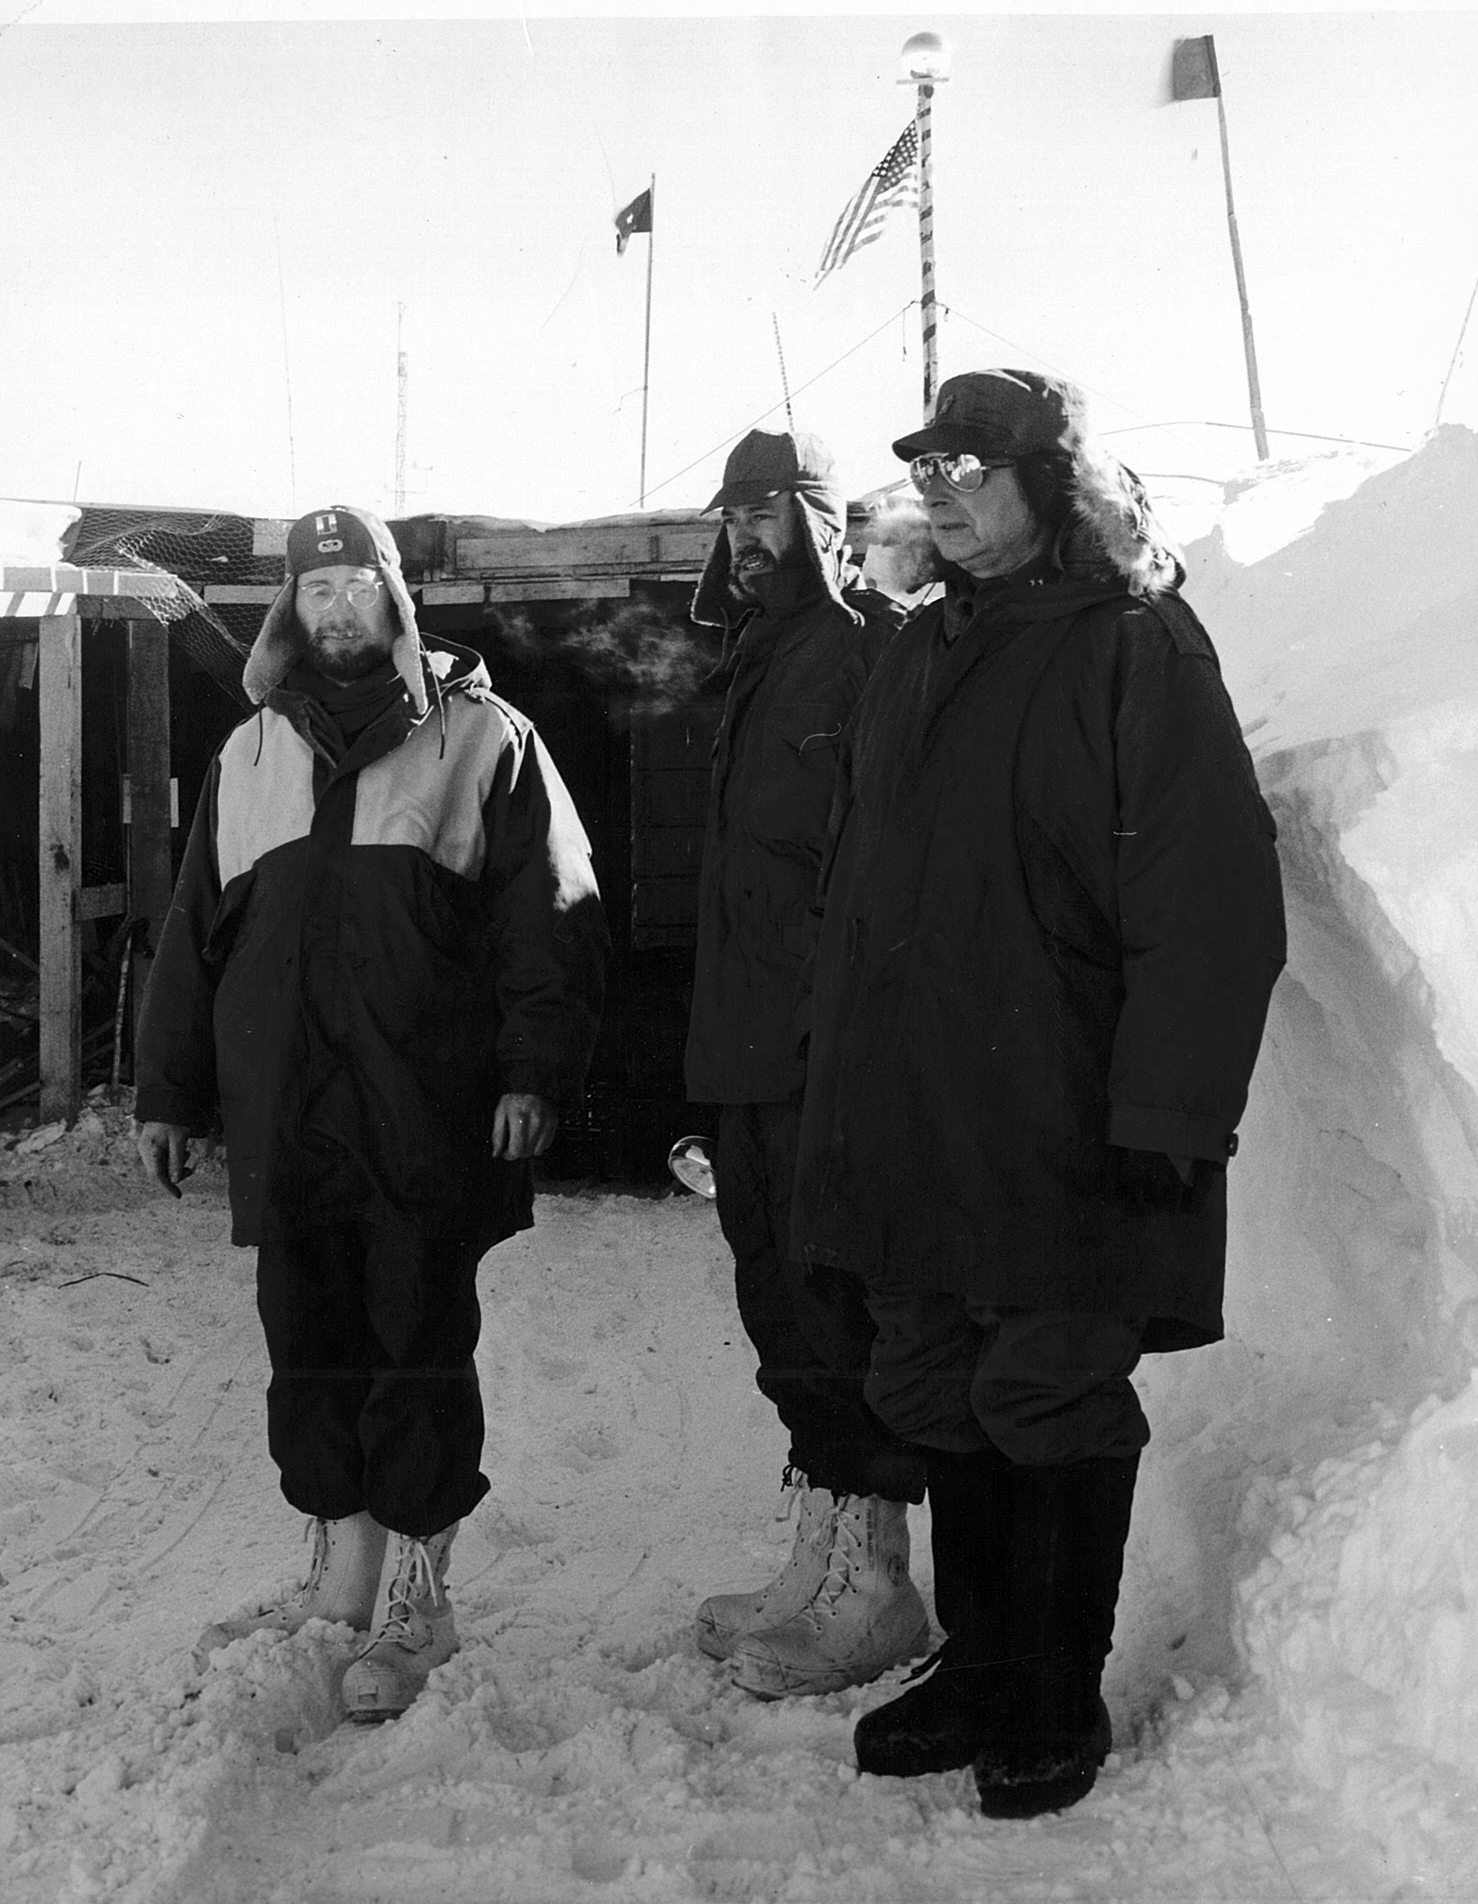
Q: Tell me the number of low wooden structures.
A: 1